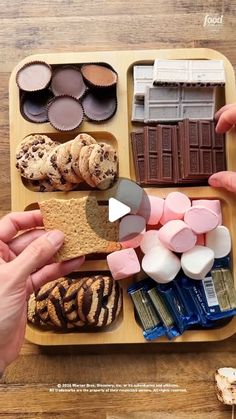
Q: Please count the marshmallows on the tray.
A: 12